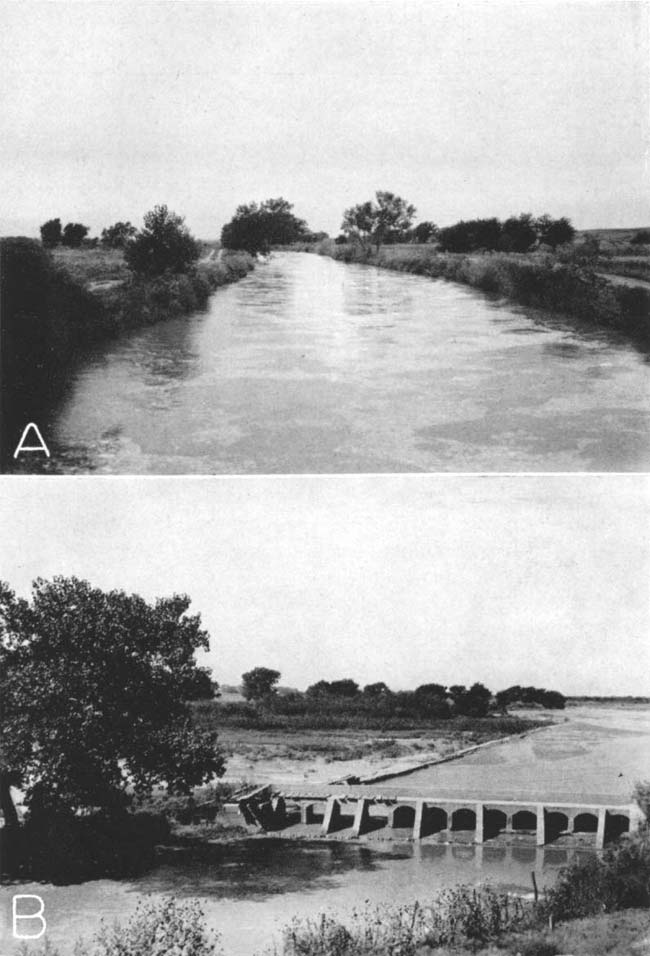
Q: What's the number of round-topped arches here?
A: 8